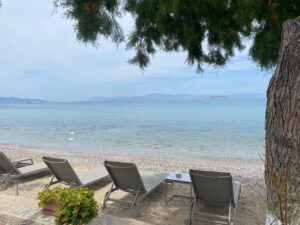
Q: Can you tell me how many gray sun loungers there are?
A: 4